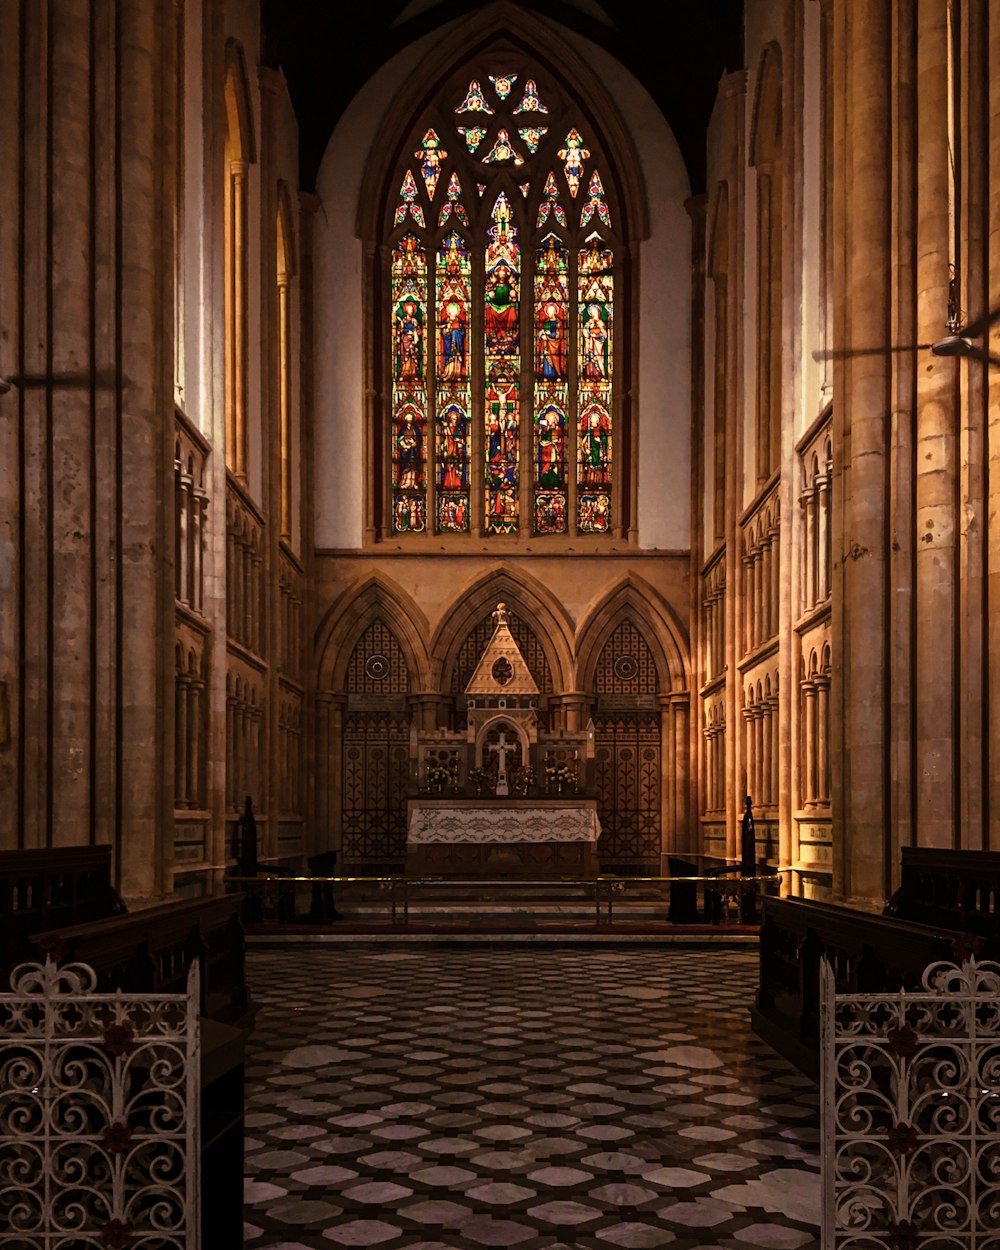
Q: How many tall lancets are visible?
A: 5